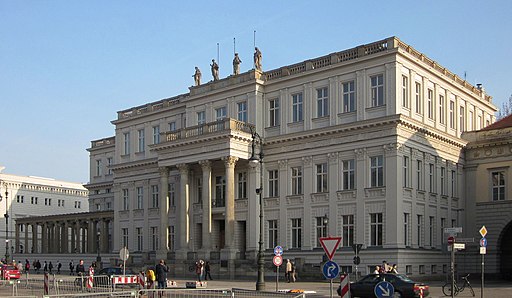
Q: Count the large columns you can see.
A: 4